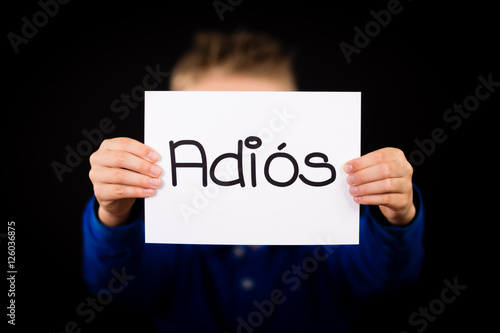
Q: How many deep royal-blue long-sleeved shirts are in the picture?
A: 1